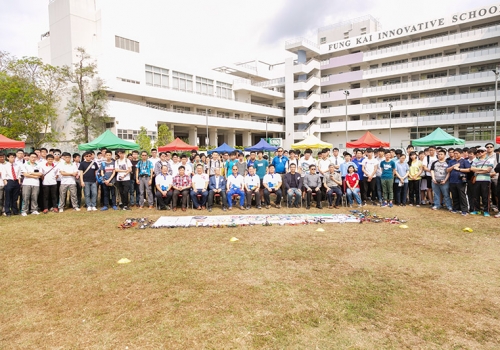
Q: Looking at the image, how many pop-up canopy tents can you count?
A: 9